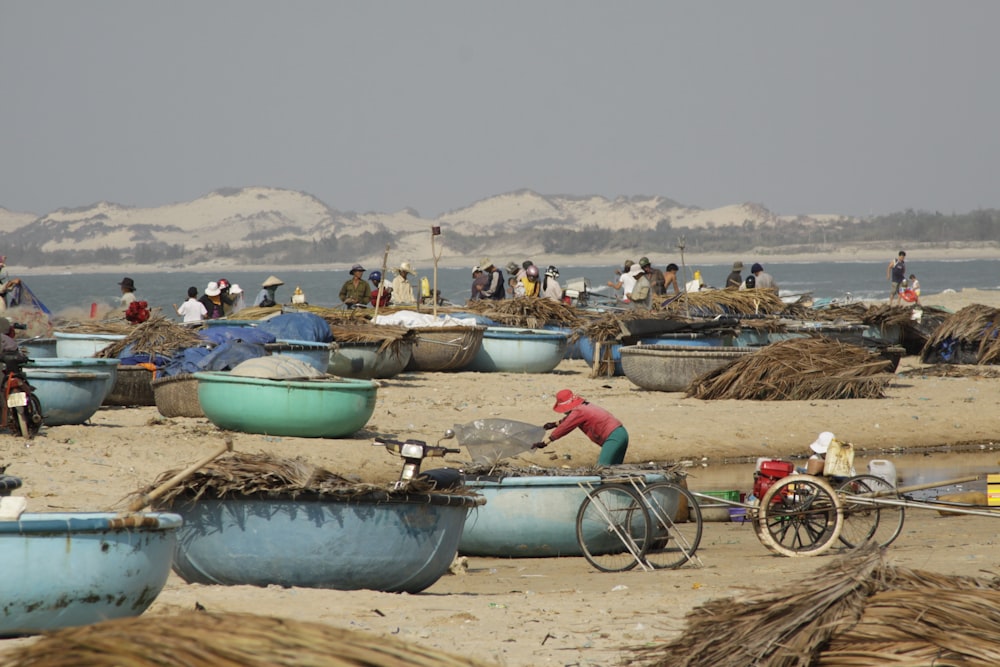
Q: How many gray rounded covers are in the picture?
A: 1